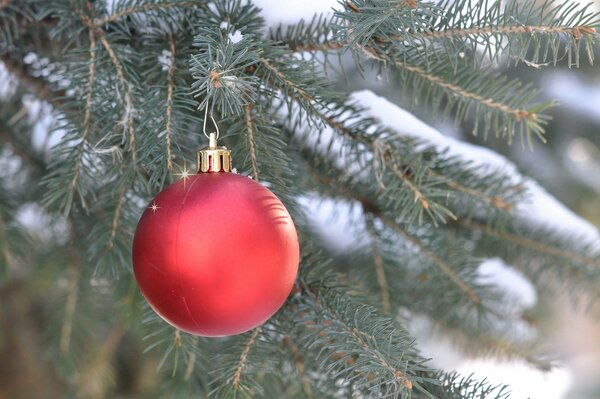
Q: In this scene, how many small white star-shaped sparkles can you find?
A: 2